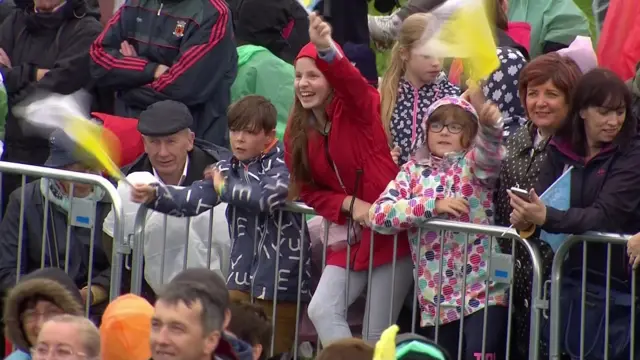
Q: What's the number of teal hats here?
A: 1